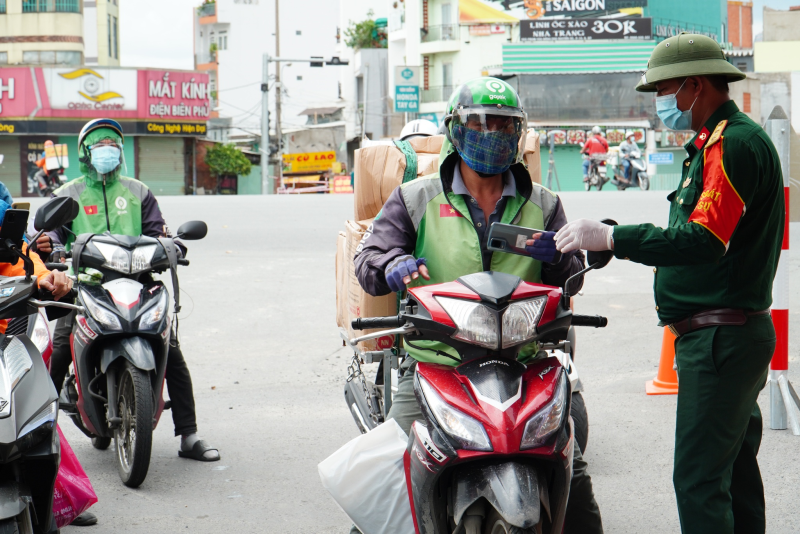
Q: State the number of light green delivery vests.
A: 2